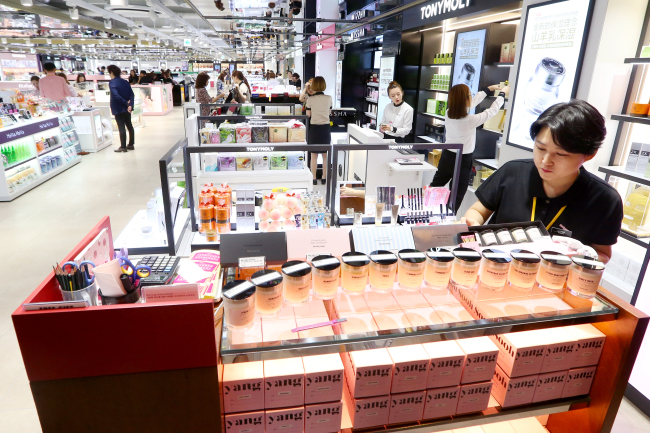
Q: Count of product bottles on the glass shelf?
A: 13